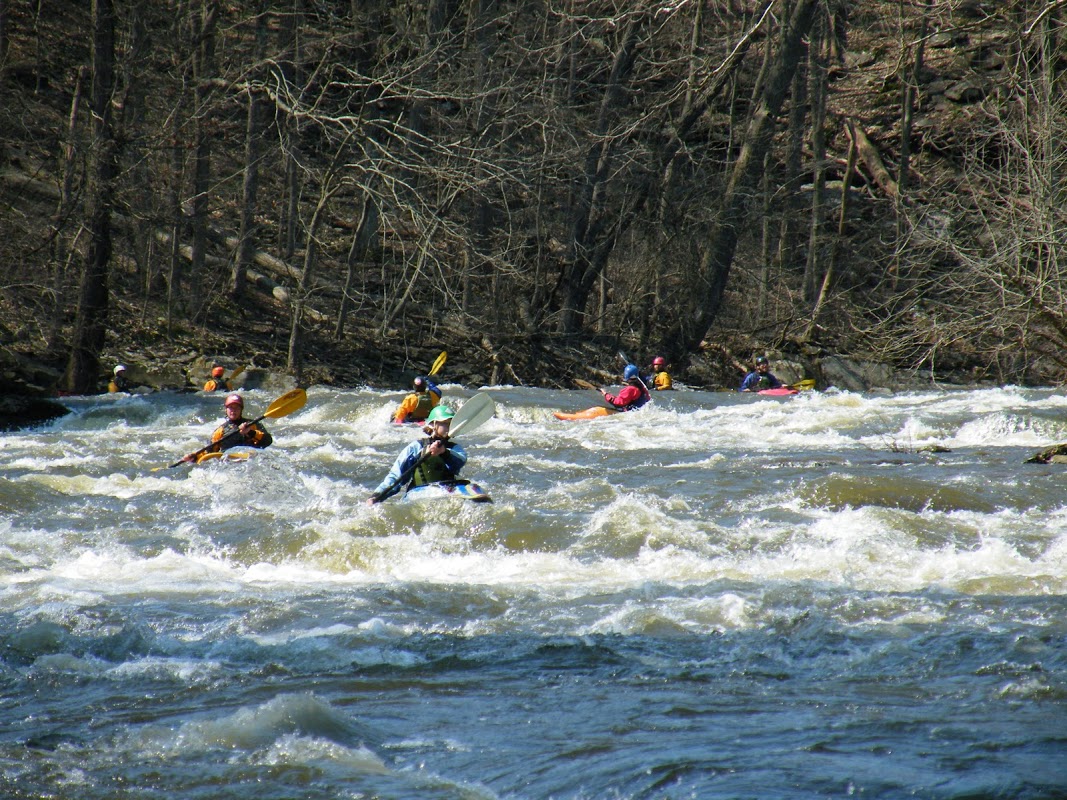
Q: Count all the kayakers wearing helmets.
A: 8